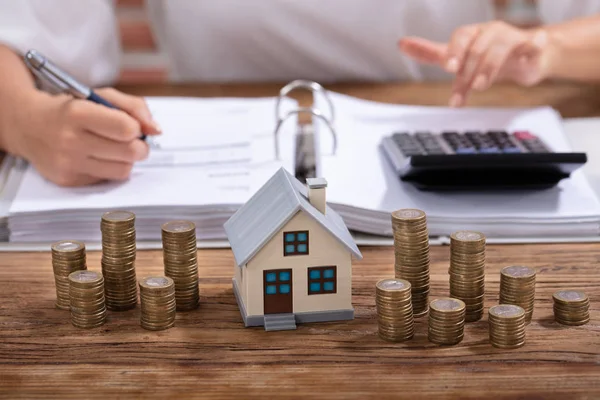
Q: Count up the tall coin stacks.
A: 4